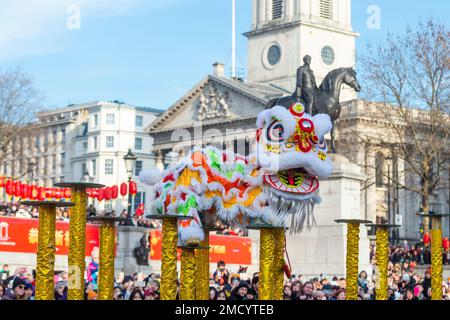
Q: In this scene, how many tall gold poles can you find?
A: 11